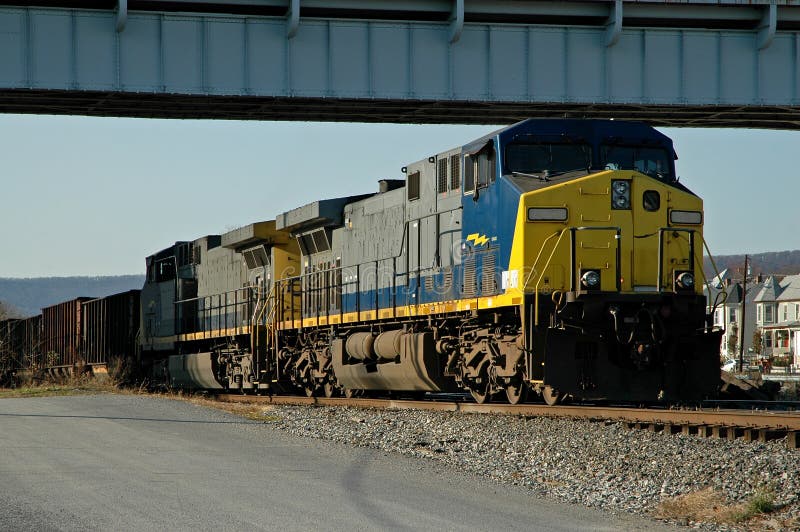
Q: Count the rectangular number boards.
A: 2